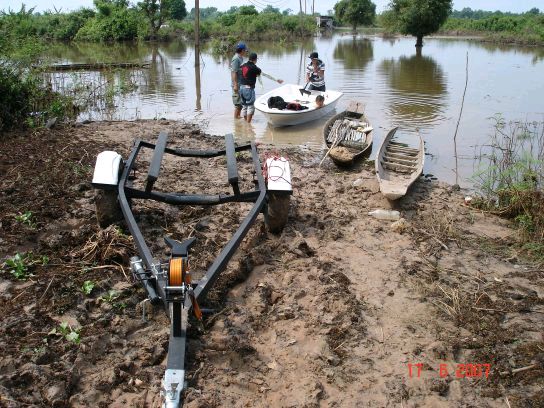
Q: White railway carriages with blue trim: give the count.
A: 0